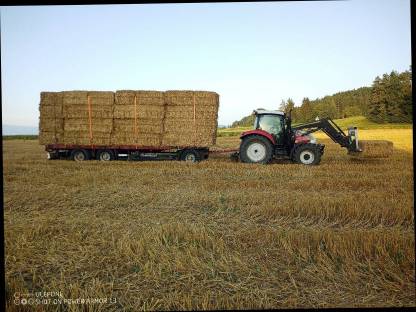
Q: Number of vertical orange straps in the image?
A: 3